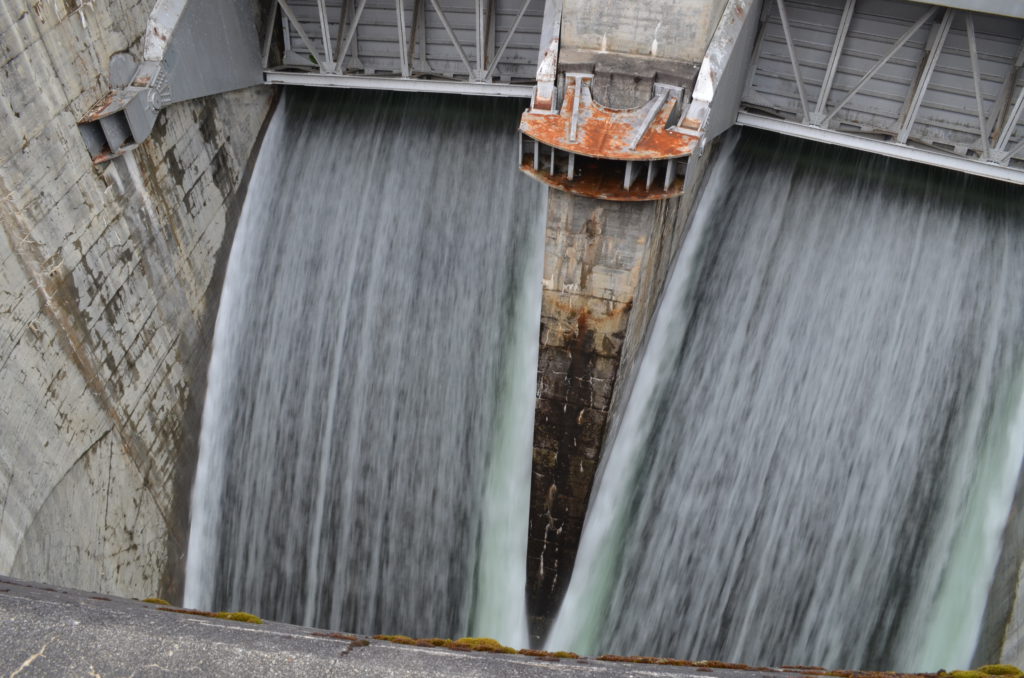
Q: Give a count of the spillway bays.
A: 2